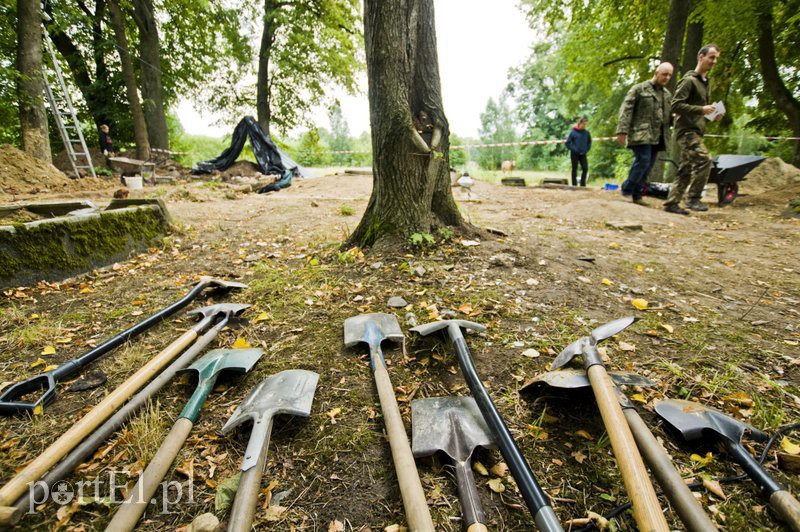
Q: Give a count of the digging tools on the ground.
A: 11